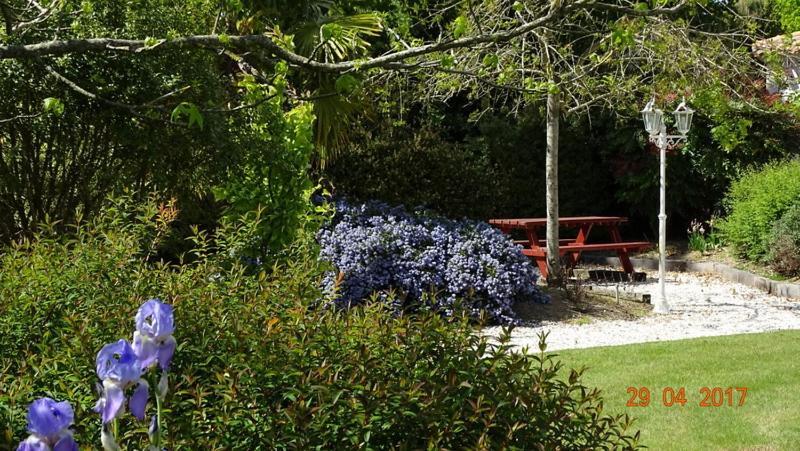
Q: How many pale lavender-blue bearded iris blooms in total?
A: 3